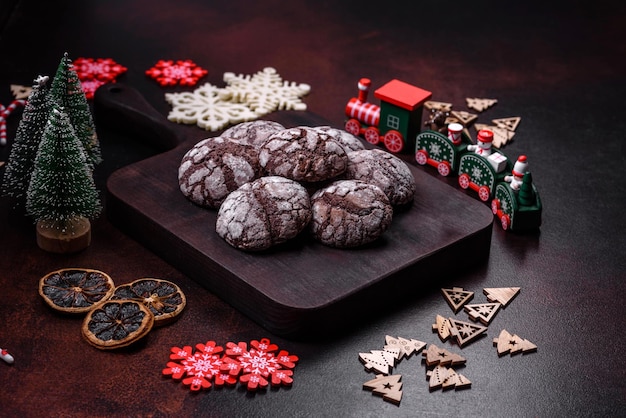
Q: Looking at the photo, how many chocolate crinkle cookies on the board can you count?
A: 7